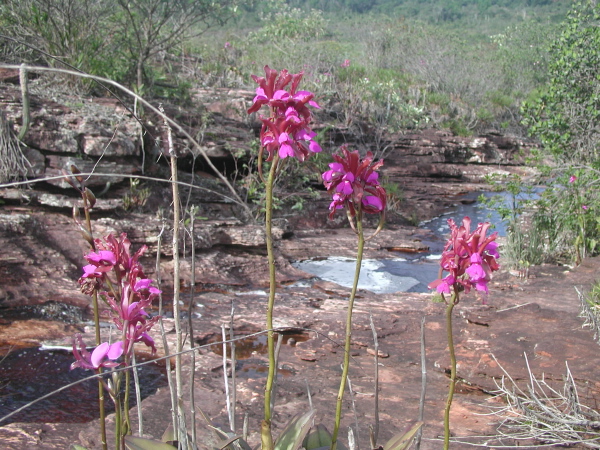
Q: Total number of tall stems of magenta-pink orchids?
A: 4